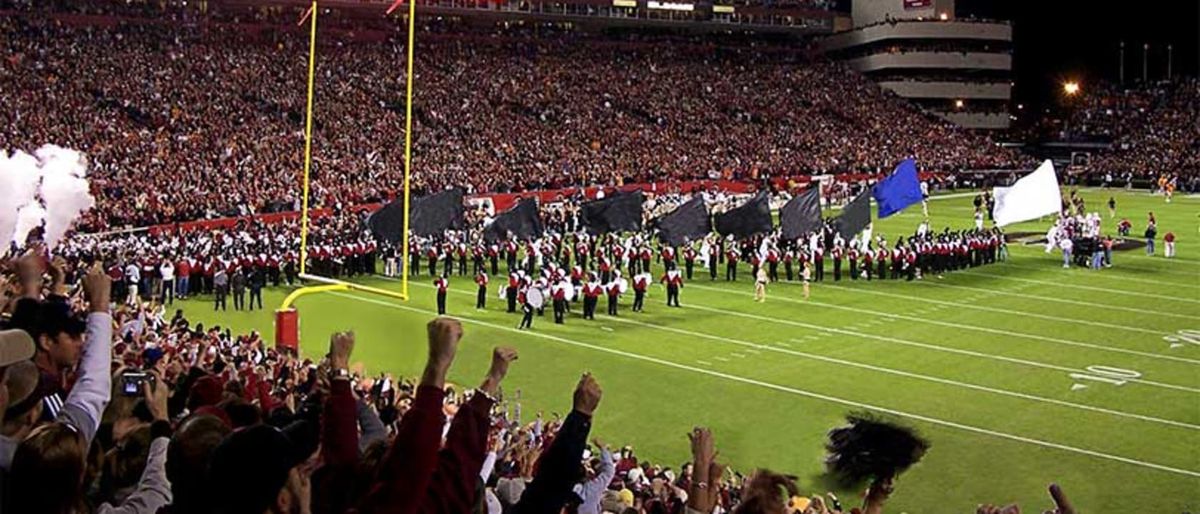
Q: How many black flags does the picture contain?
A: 8